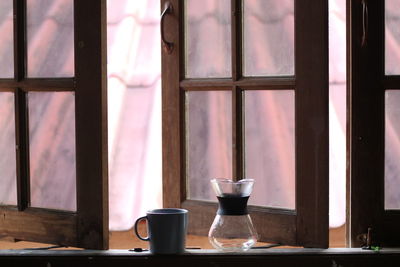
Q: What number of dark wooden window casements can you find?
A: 3